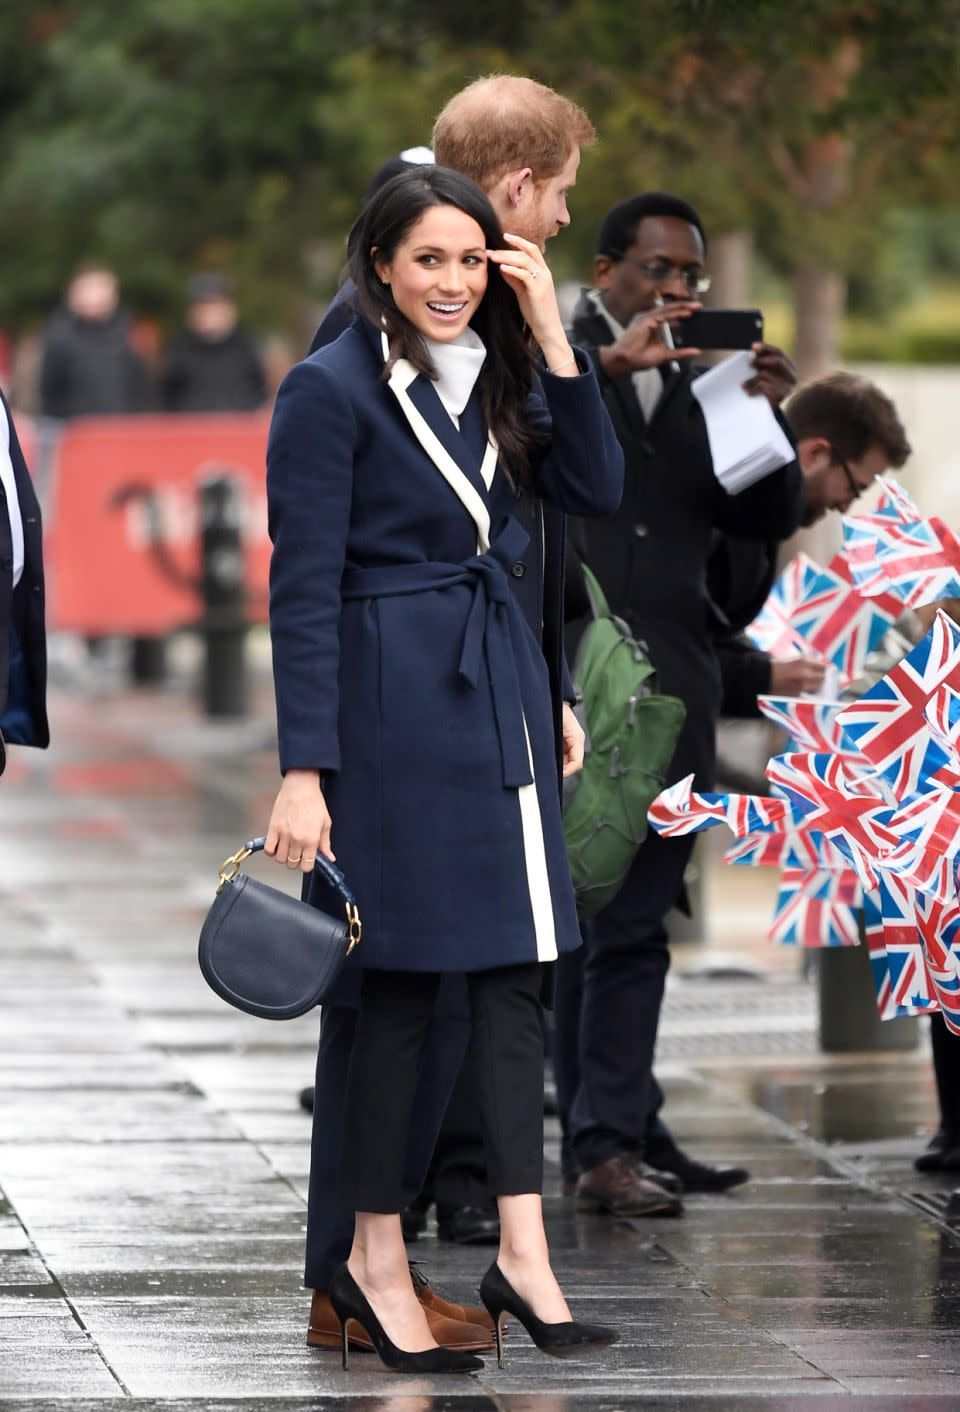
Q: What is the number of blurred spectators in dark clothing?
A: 2